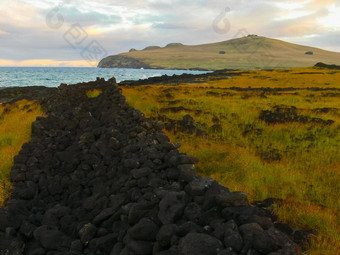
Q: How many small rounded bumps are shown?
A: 3